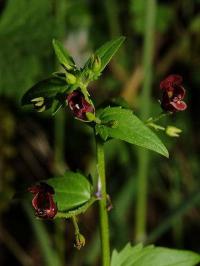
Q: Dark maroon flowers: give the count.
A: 3